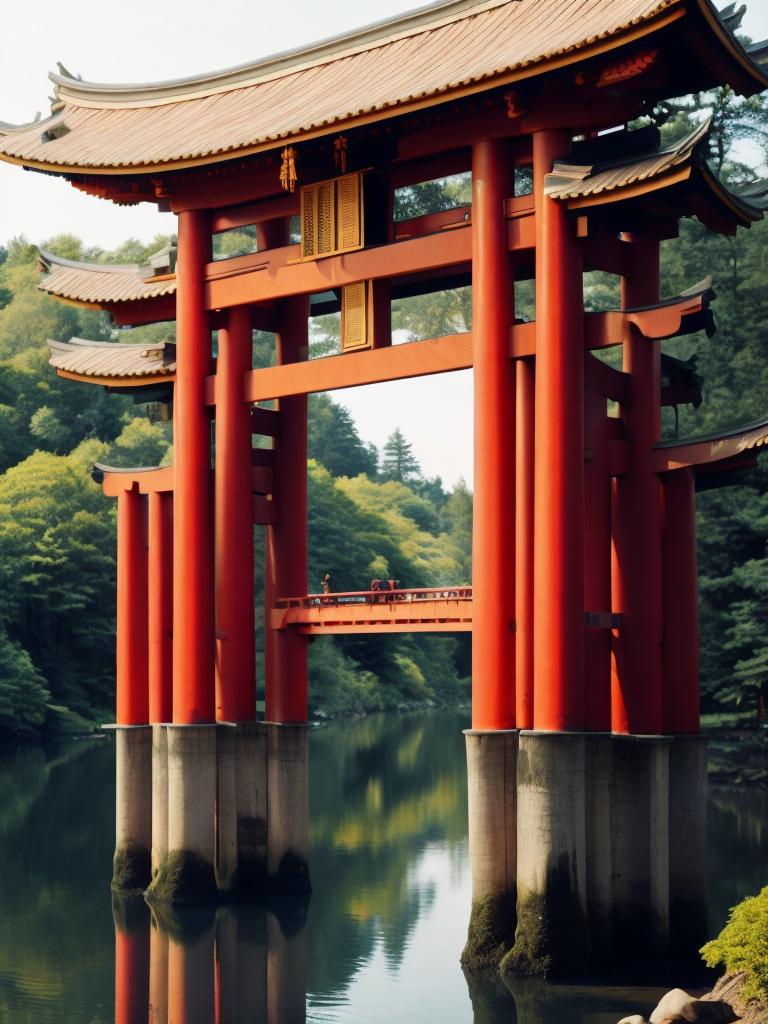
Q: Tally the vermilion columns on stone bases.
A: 11